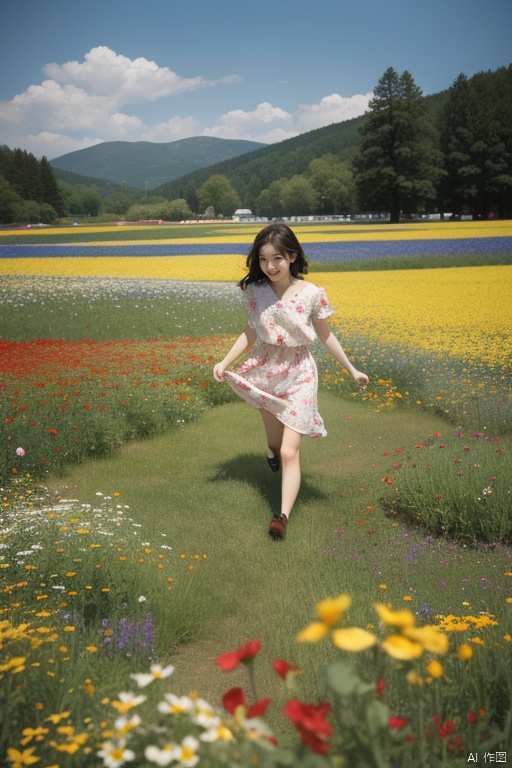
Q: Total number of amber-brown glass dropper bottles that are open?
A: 0